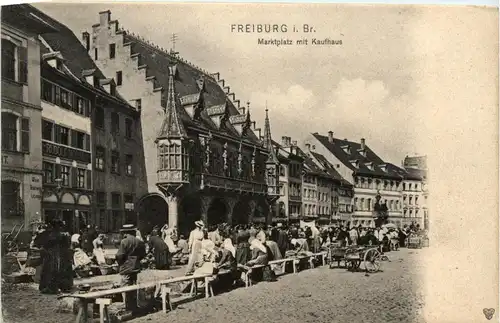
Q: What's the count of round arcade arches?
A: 5